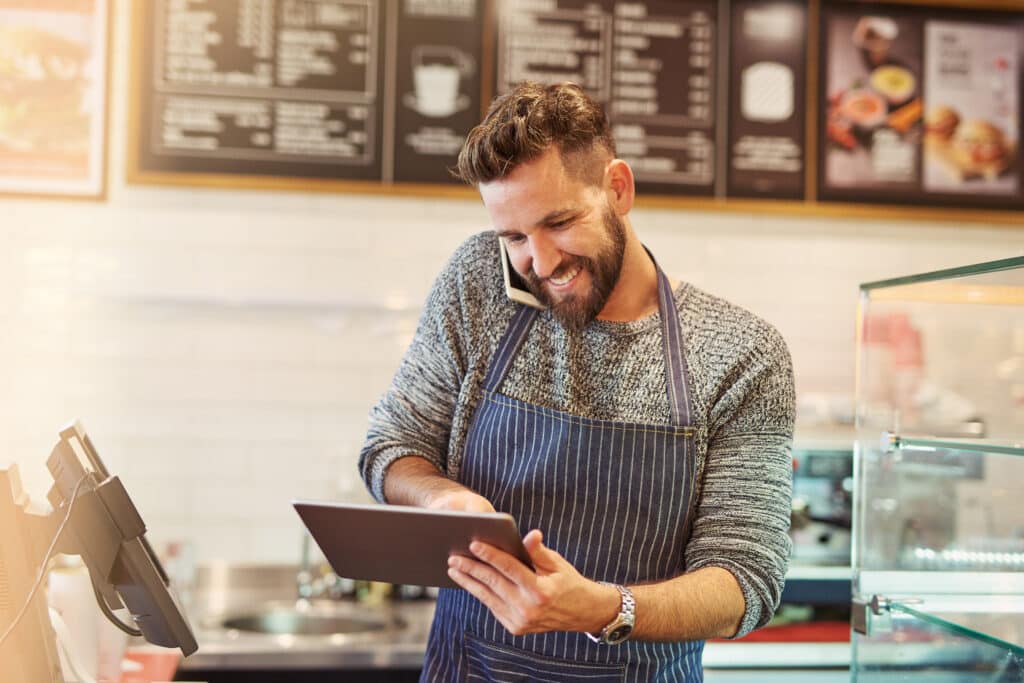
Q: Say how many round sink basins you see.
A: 1